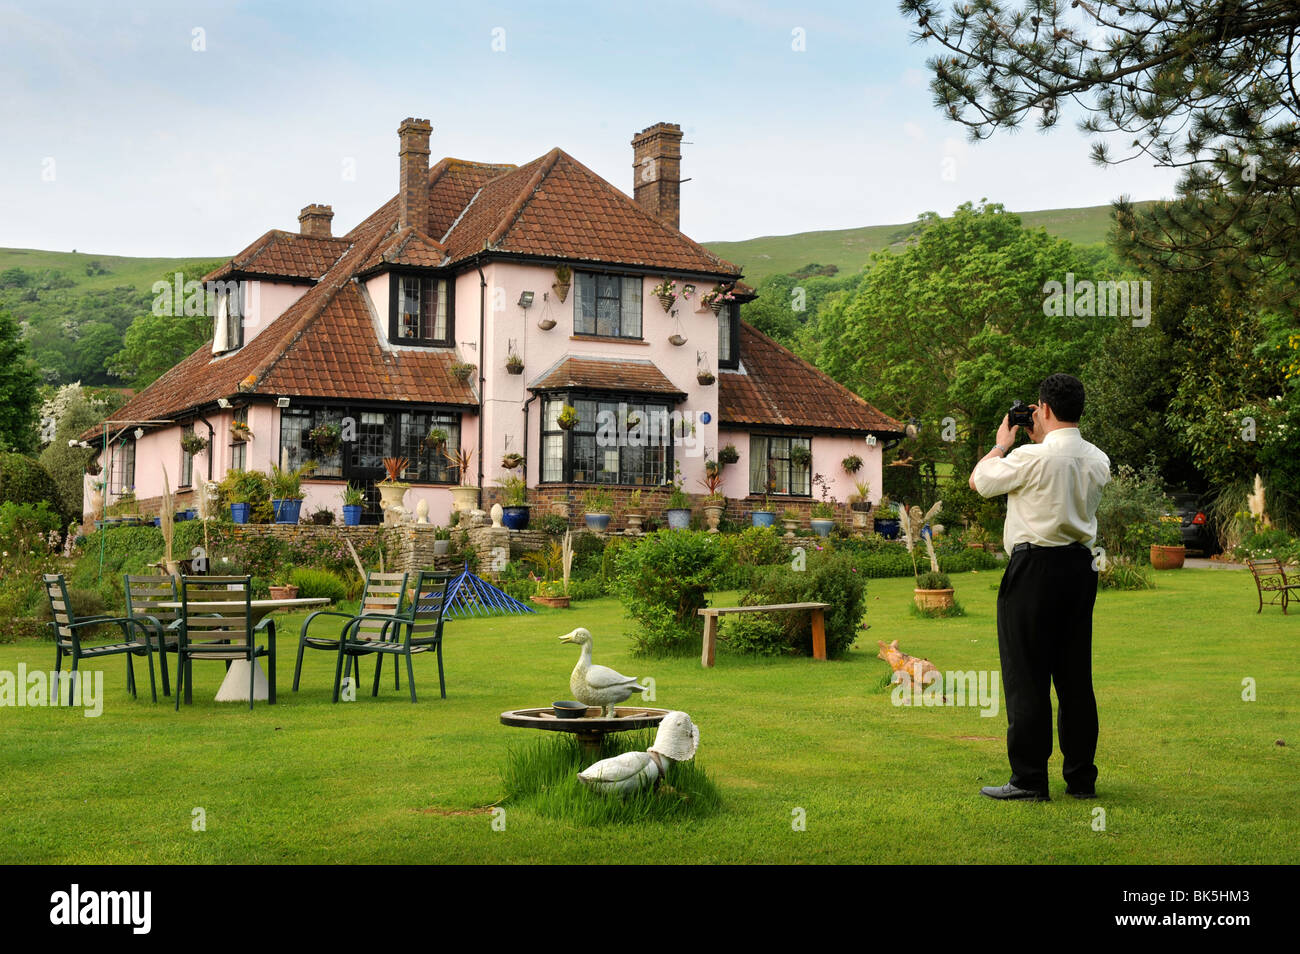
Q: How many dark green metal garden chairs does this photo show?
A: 5